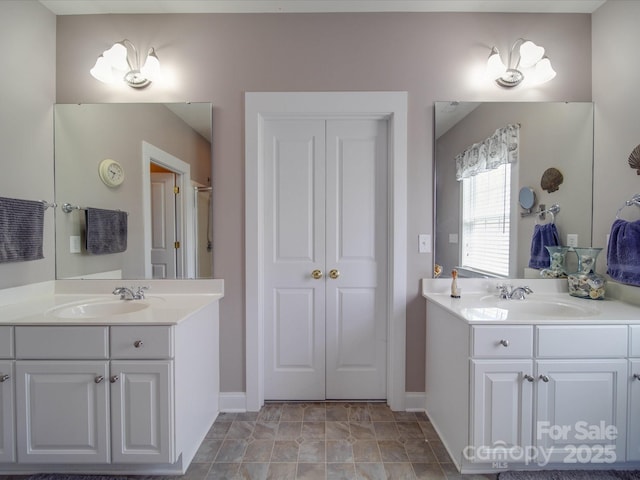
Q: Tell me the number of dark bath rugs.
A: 2